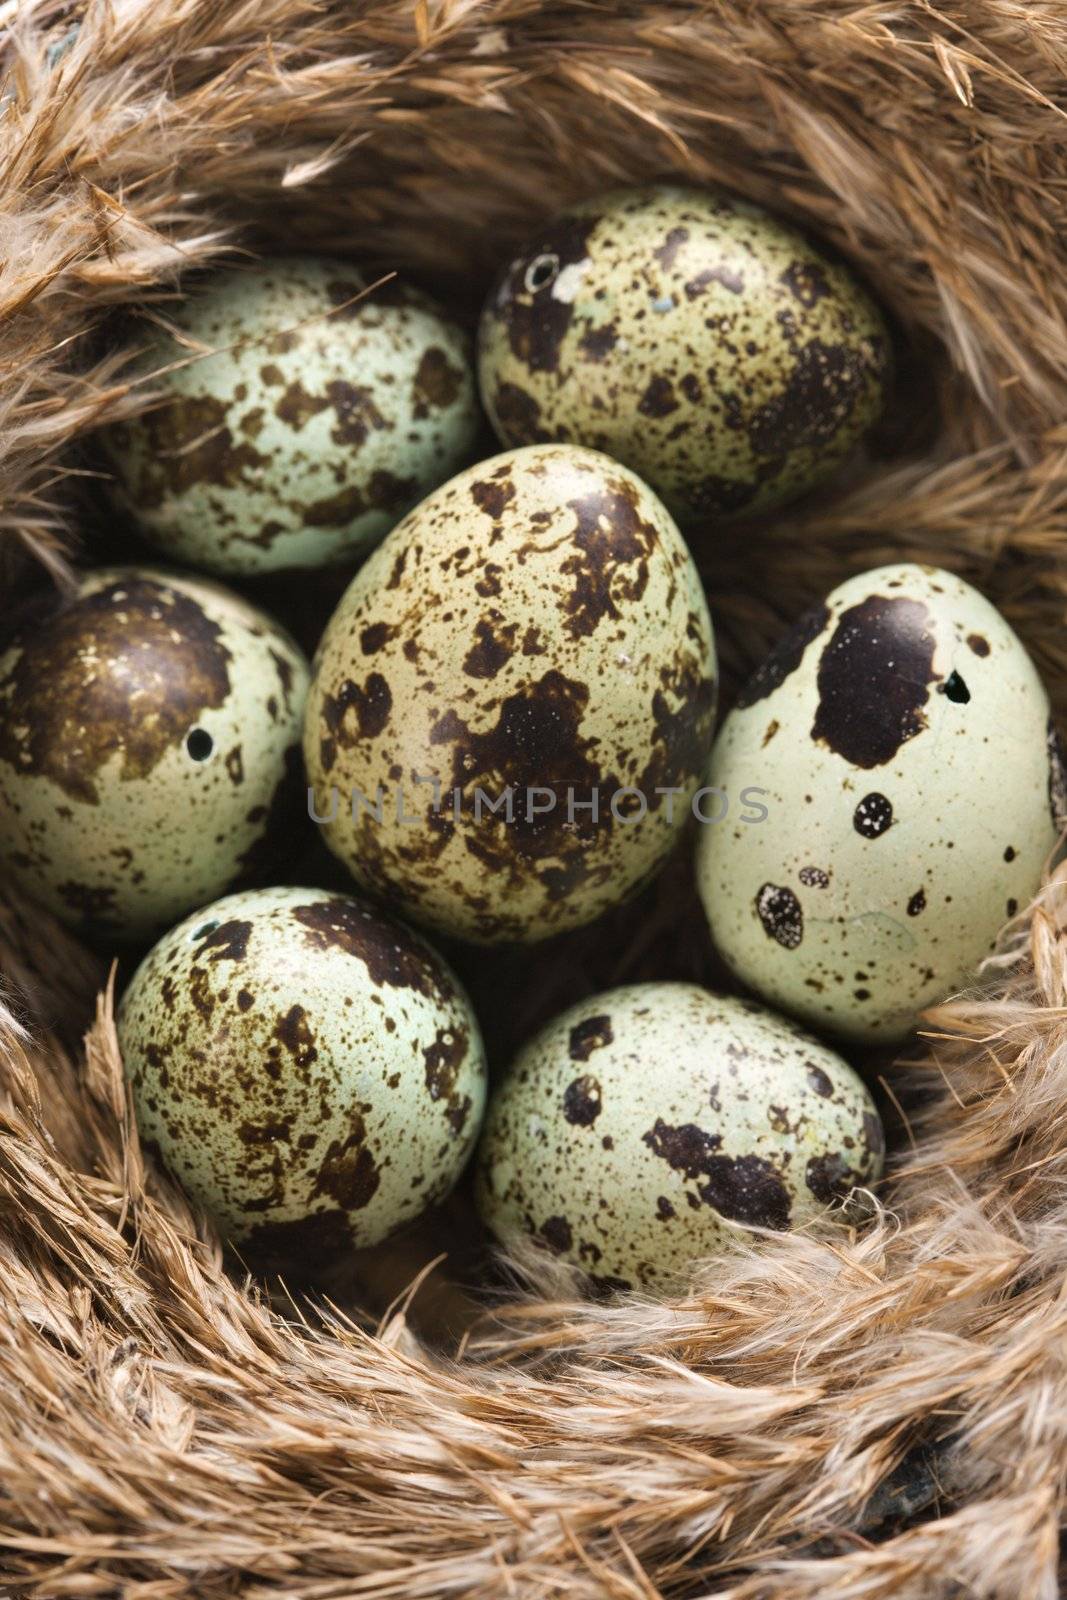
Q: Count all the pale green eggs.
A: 7